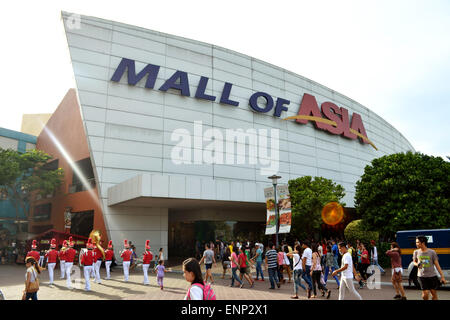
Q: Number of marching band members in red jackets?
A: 9